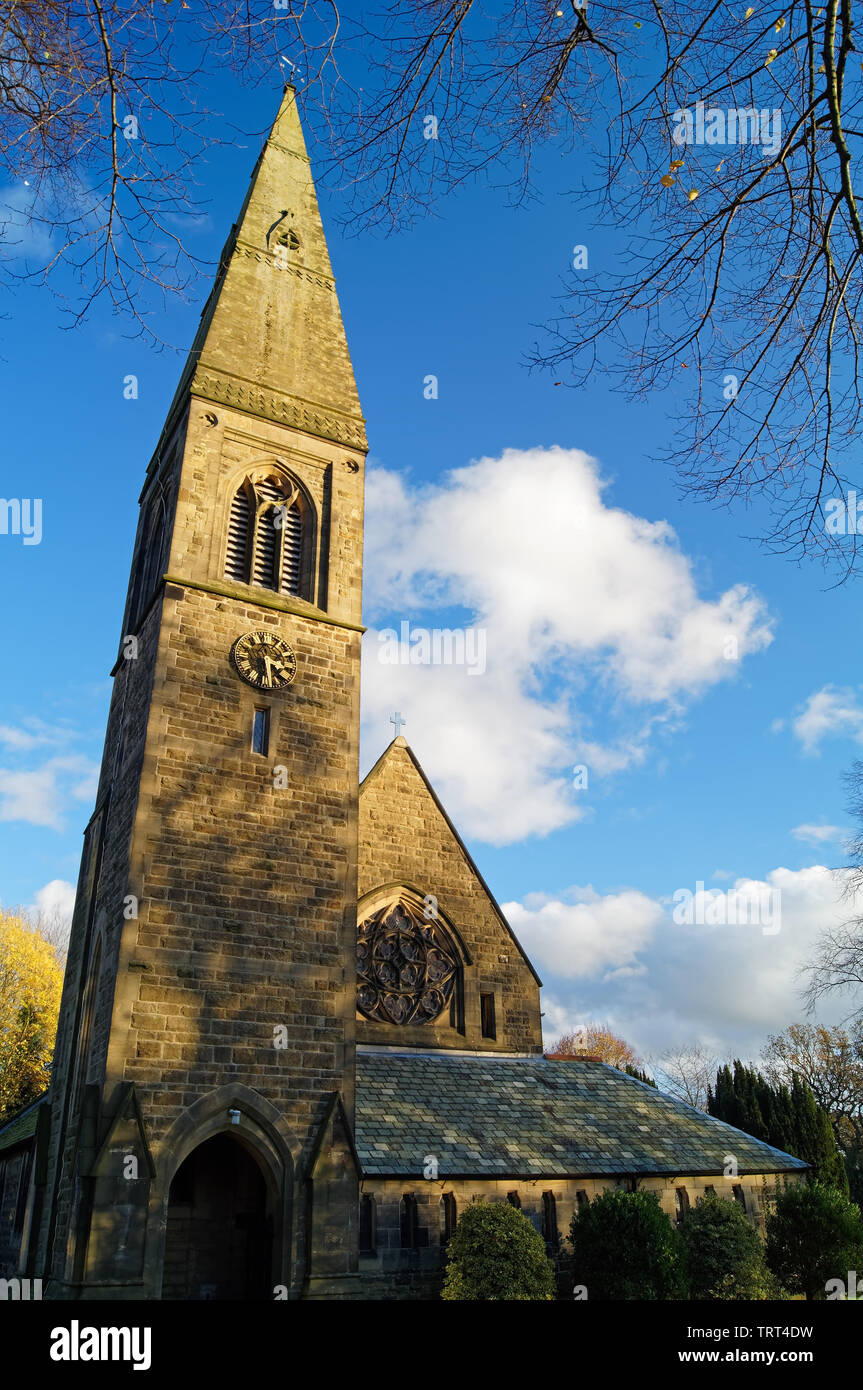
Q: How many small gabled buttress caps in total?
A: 2